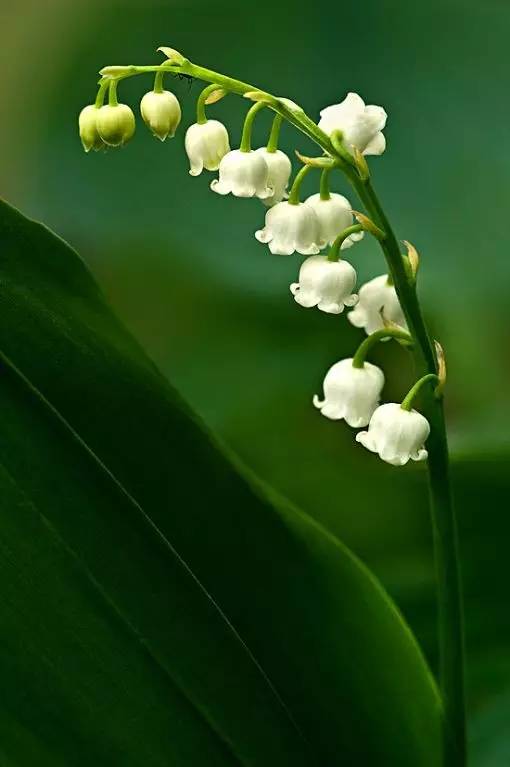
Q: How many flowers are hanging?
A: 13